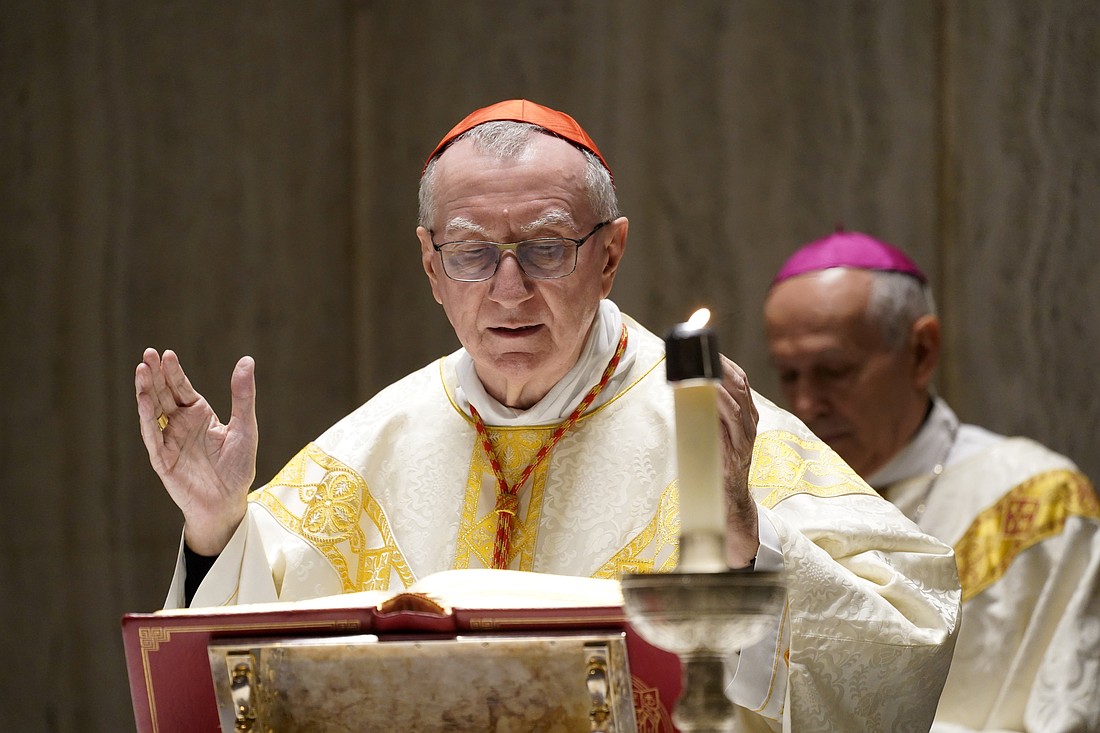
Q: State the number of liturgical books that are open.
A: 1